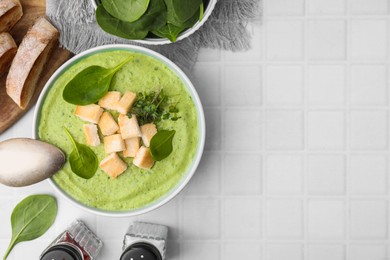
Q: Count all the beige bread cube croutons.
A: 11